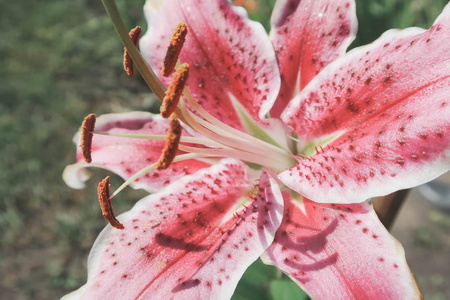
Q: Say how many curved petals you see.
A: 6